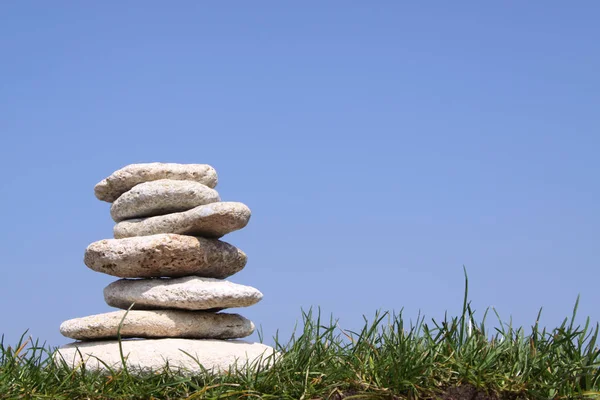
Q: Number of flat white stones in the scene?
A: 7